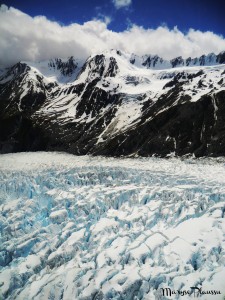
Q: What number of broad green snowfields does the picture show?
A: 0